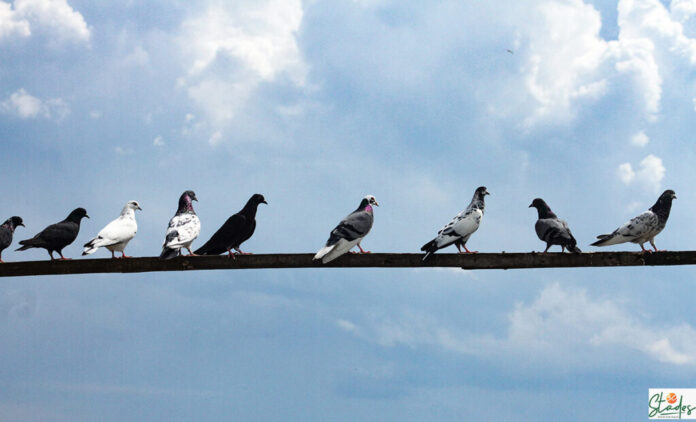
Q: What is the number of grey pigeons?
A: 2